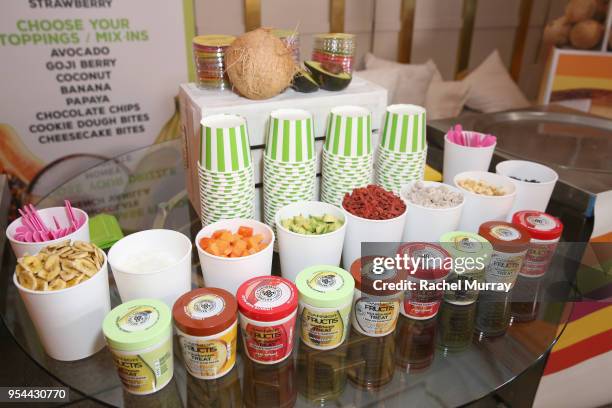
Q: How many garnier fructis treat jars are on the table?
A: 9